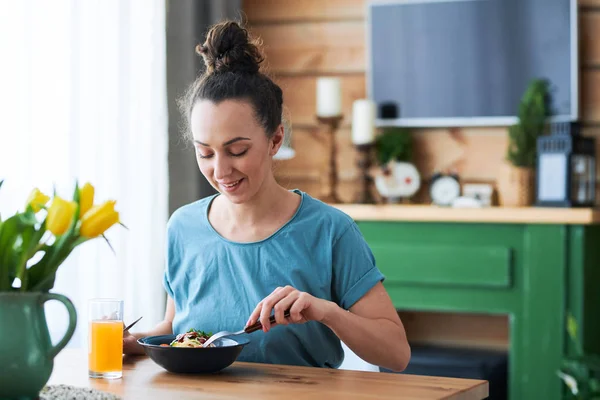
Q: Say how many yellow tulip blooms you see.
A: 4